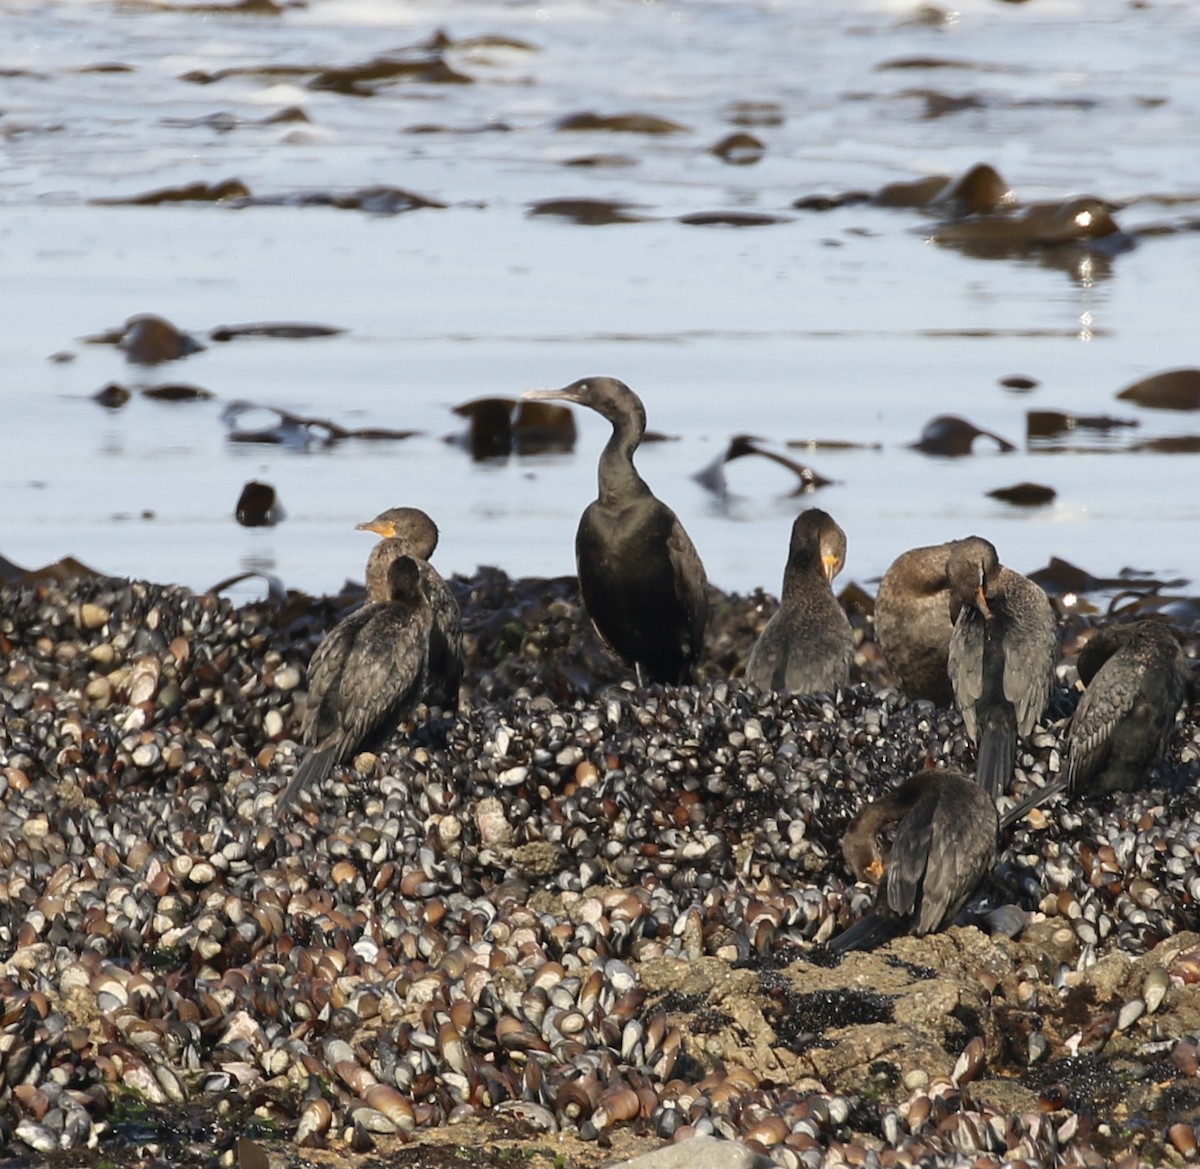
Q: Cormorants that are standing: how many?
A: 8